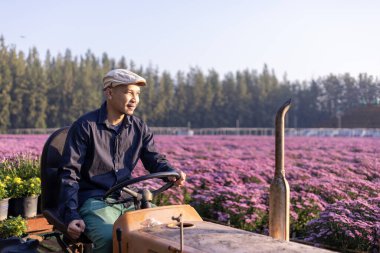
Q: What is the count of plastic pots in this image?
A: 2